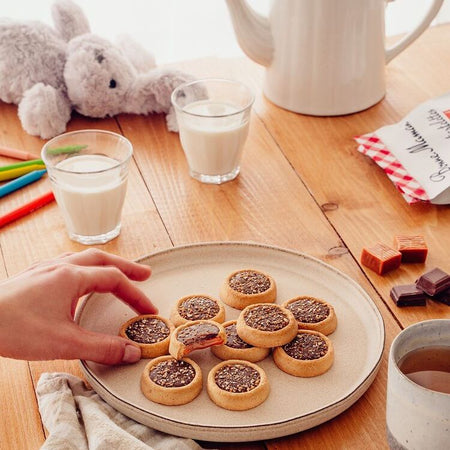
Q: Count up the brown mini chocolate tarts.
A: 10